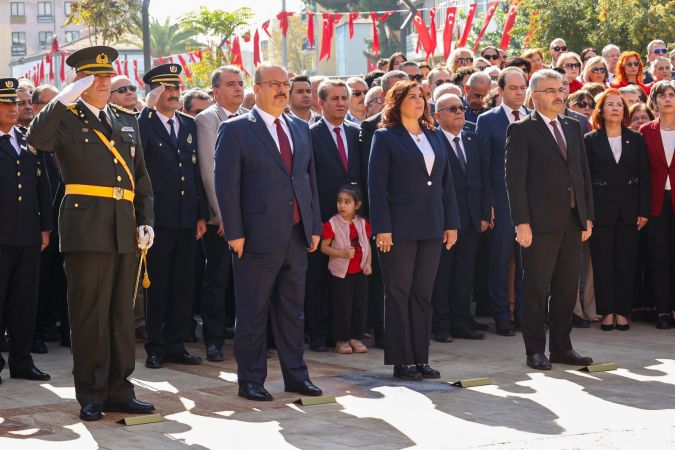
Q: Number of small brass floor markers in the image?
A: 4